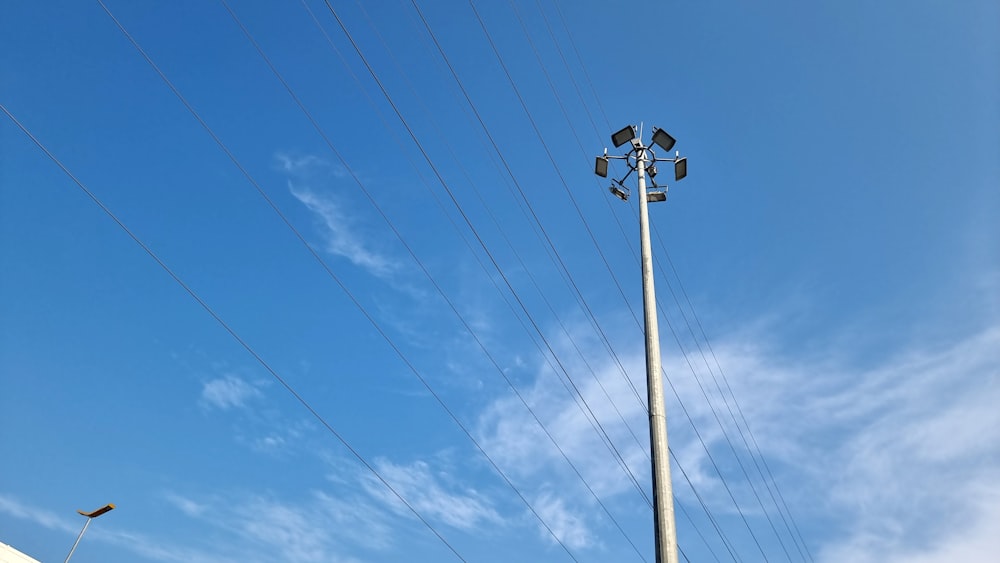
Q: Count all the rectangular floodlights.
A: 6